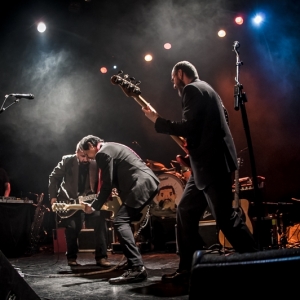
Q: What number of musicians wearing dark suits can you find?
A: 3